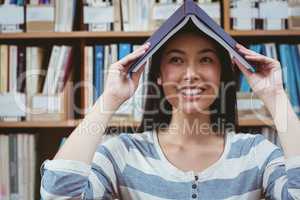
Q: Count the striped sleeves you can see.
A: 2